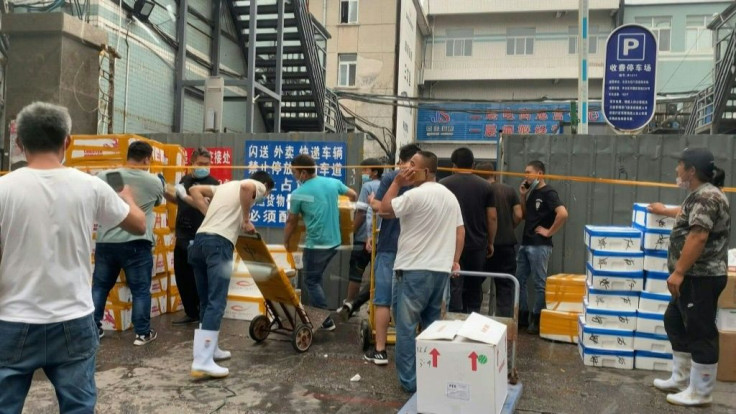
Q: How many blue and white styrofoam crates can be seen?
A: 15